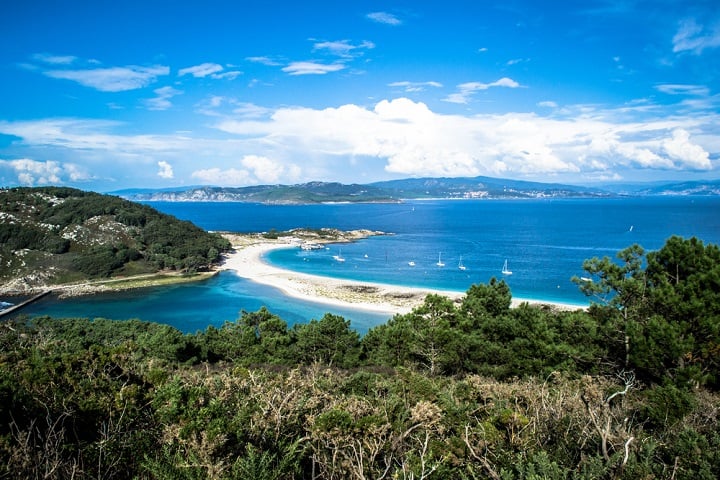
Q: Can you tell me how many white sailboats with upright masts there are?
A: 4